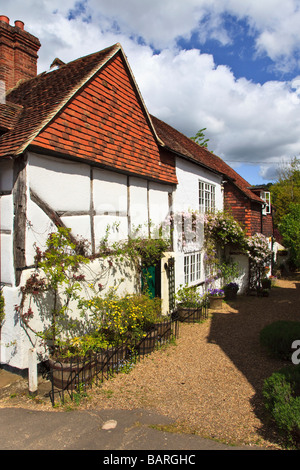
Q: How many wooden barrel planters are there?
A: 5